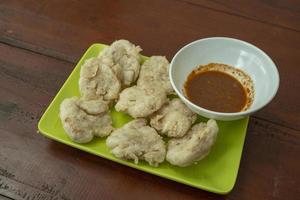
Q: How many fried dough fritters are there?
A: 8